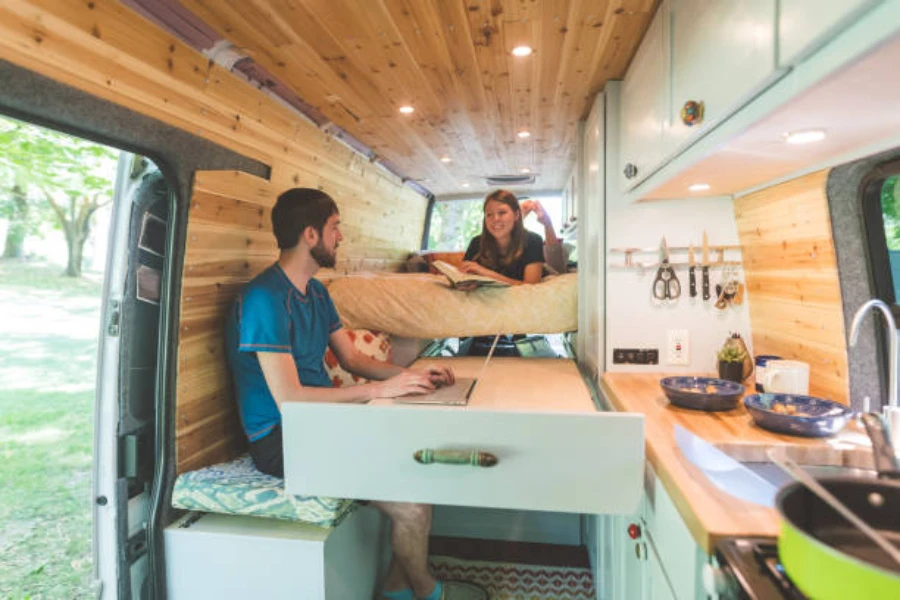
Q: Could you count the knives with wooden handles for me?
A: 0